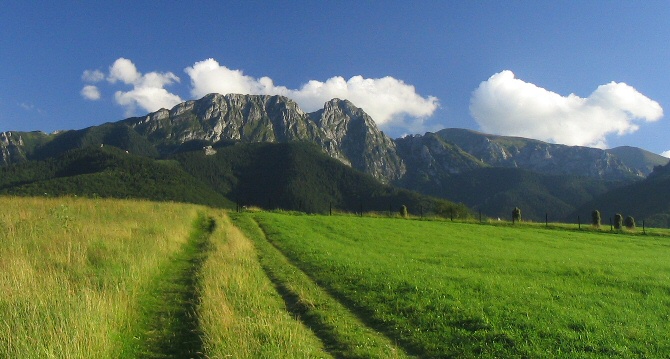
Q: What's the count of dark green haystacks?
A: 5